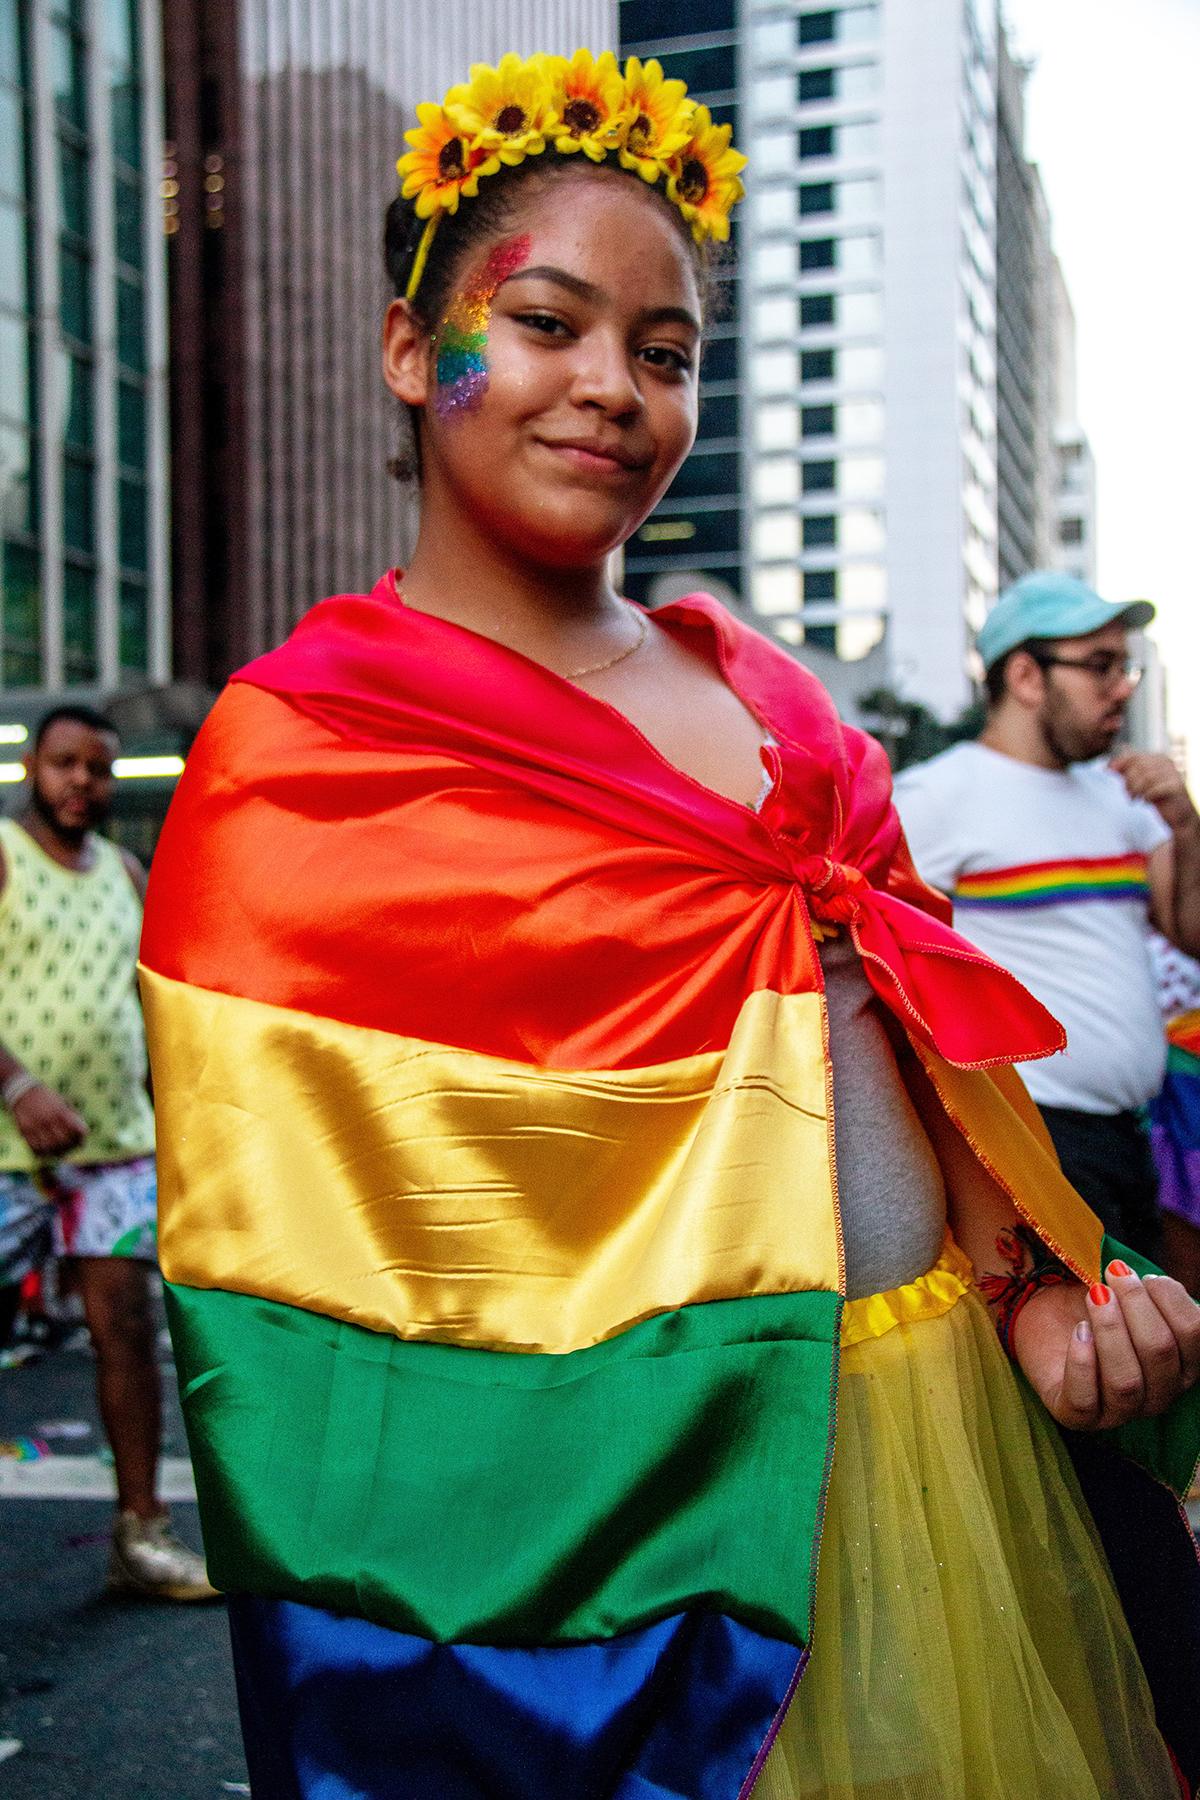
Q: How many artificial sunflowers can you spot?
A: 5